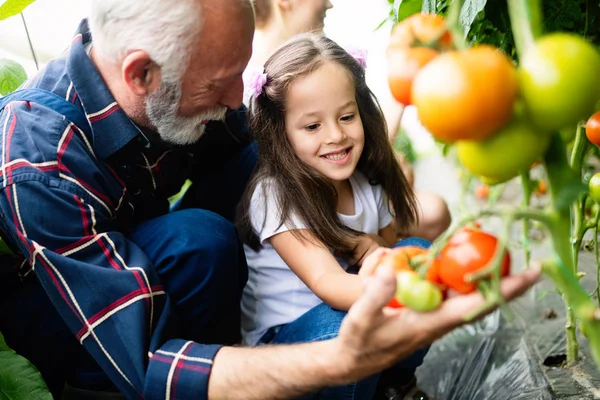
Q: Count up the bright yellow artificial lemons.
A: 0